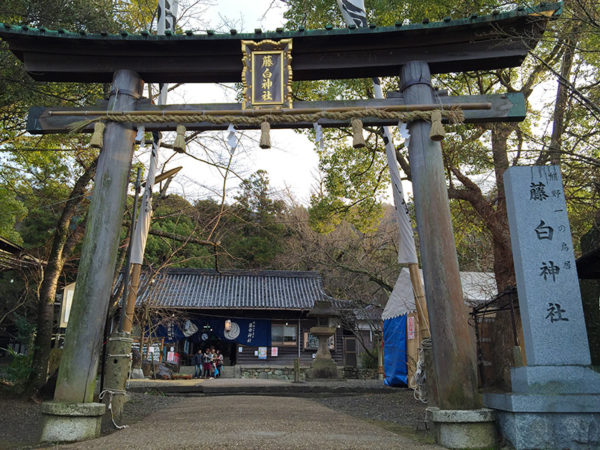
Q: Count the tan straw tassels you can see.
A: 5